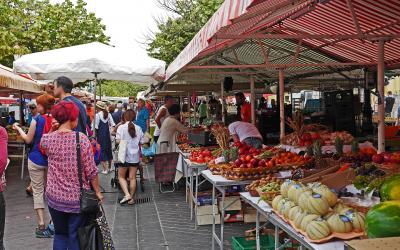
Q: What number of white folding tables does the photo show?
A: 3